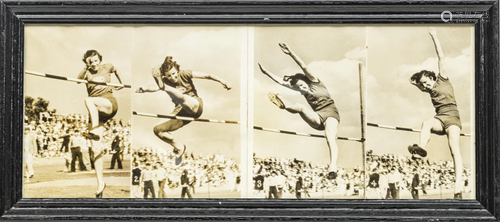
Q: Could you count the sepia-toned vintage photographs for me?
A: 4